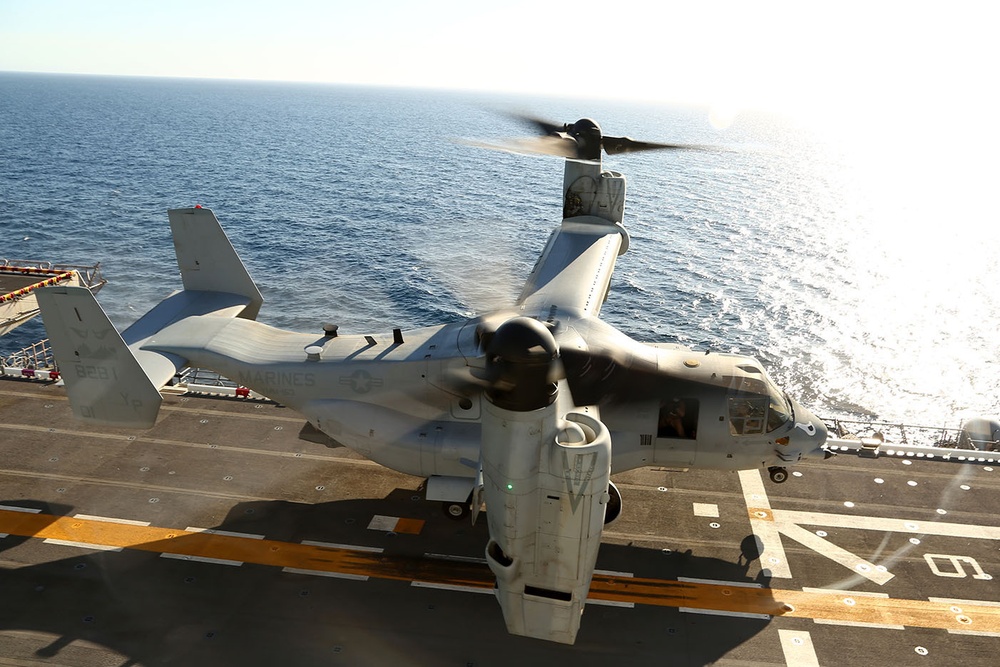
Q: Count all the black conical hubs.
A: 2